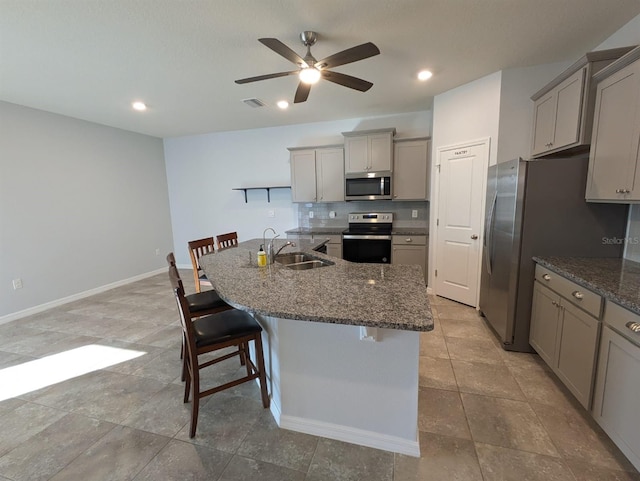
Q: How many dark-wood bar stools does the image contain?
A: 4